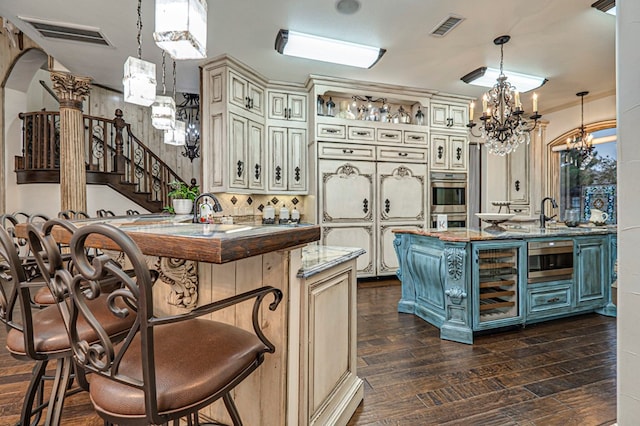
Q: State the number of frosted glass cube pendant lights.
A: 4